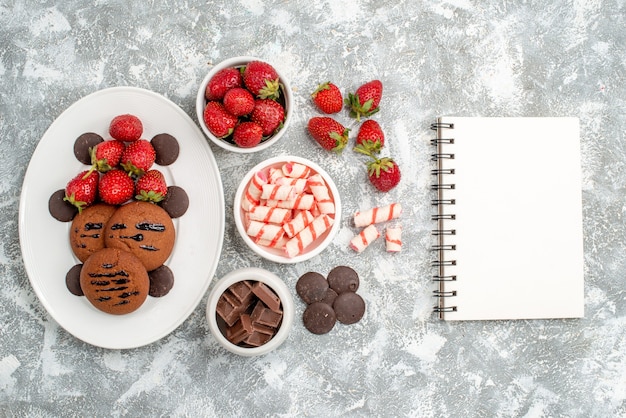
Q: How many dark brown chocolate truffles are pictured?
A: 11